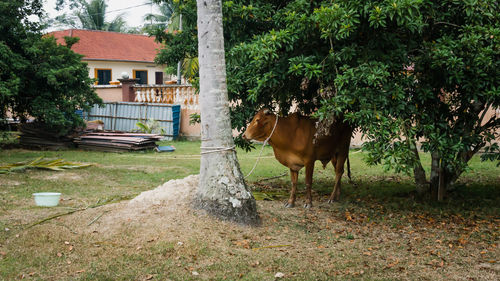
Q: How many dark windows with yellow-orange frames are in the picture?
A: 2